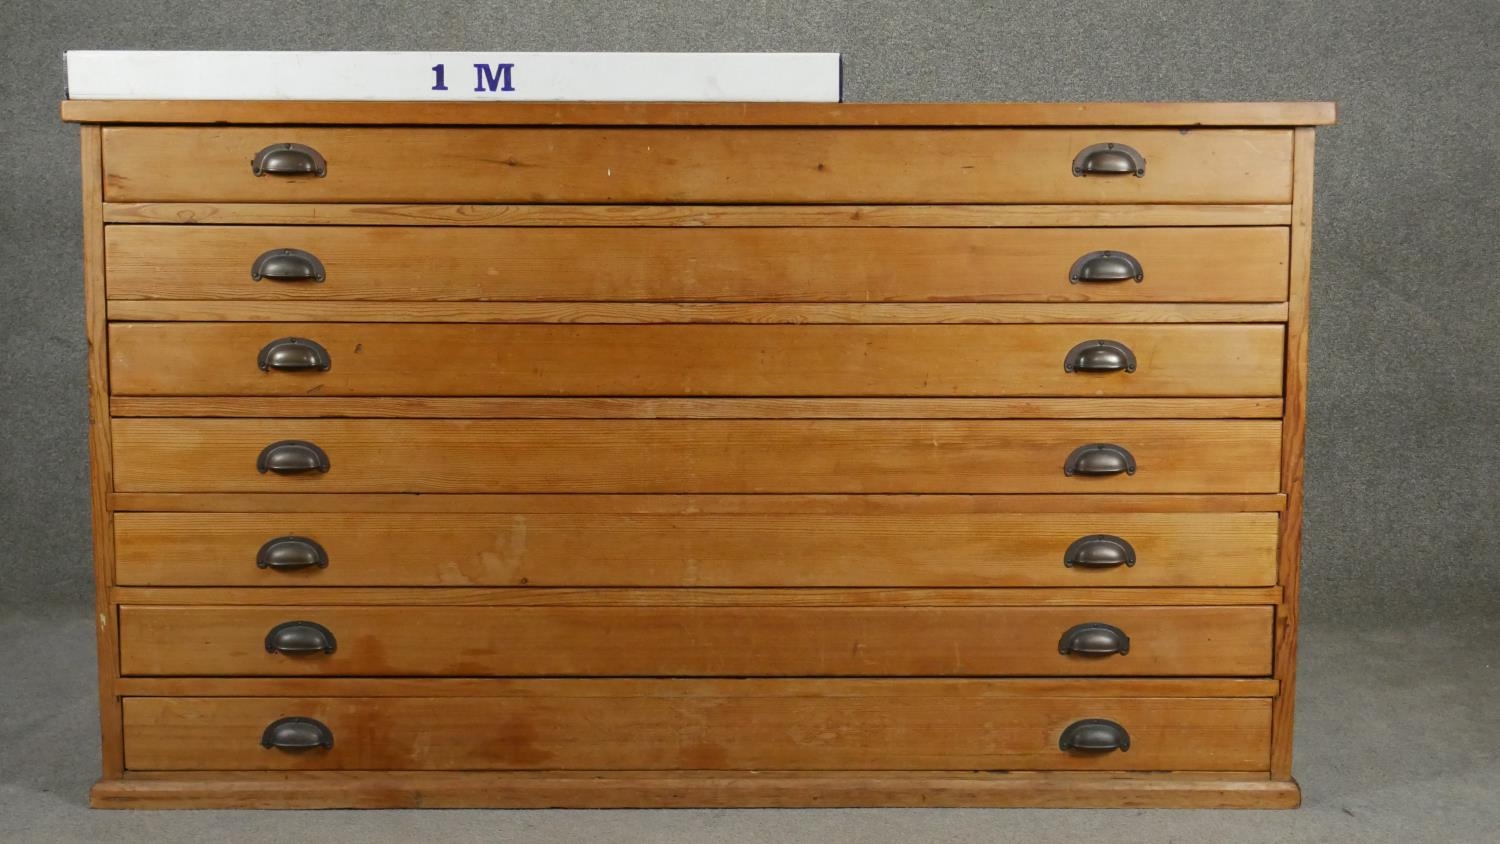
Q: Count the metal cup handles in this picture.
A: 14